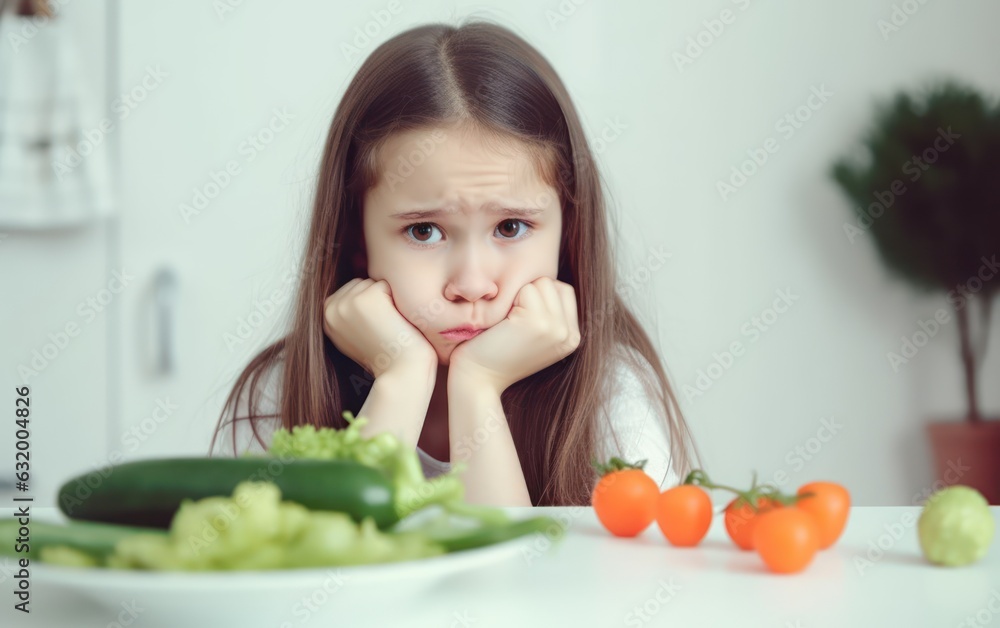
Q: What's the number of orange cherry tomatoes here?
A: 5